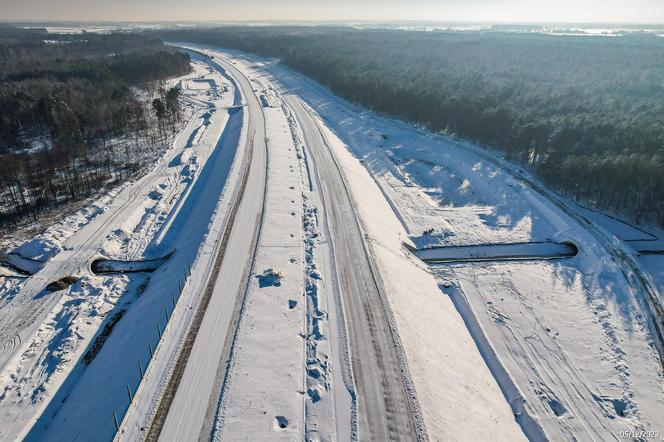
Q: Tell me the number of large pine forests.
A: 2